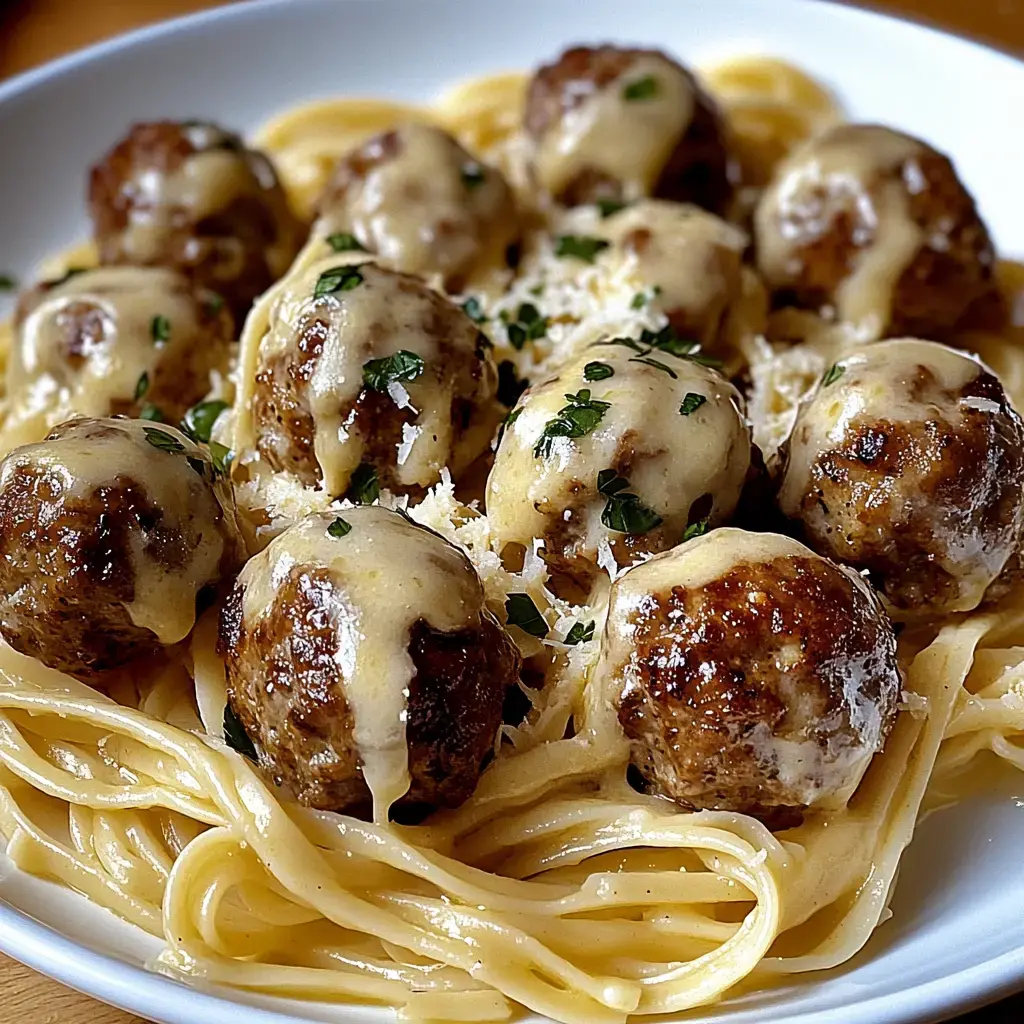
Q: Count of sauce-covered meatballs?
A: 12